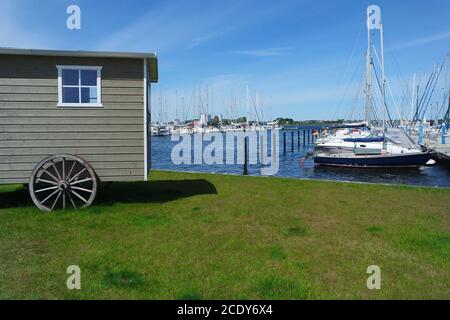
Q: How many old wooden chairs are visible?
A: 0